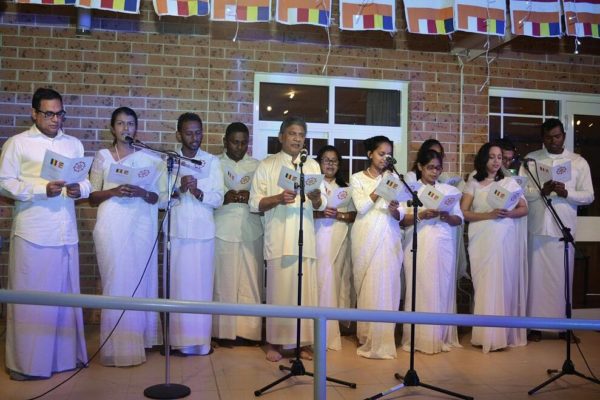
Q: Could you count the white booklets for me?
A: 12